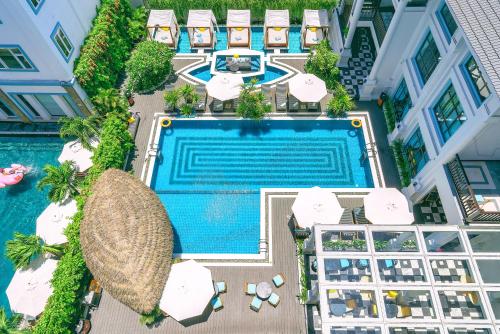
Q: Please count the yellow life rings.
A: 2